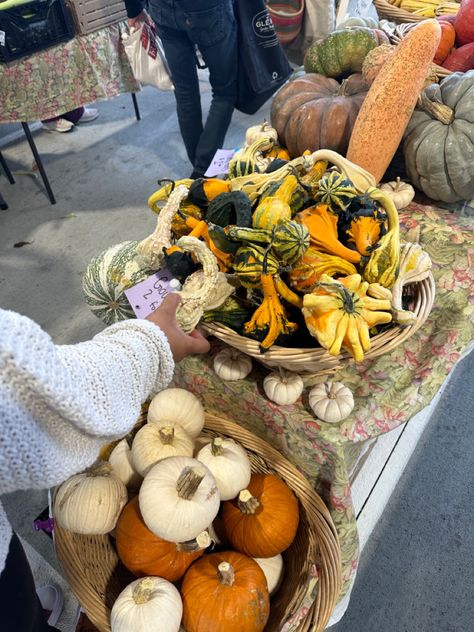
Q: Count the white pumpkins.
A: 13